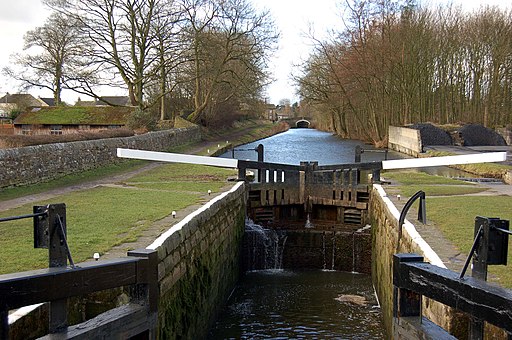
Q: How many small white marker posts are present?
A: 7